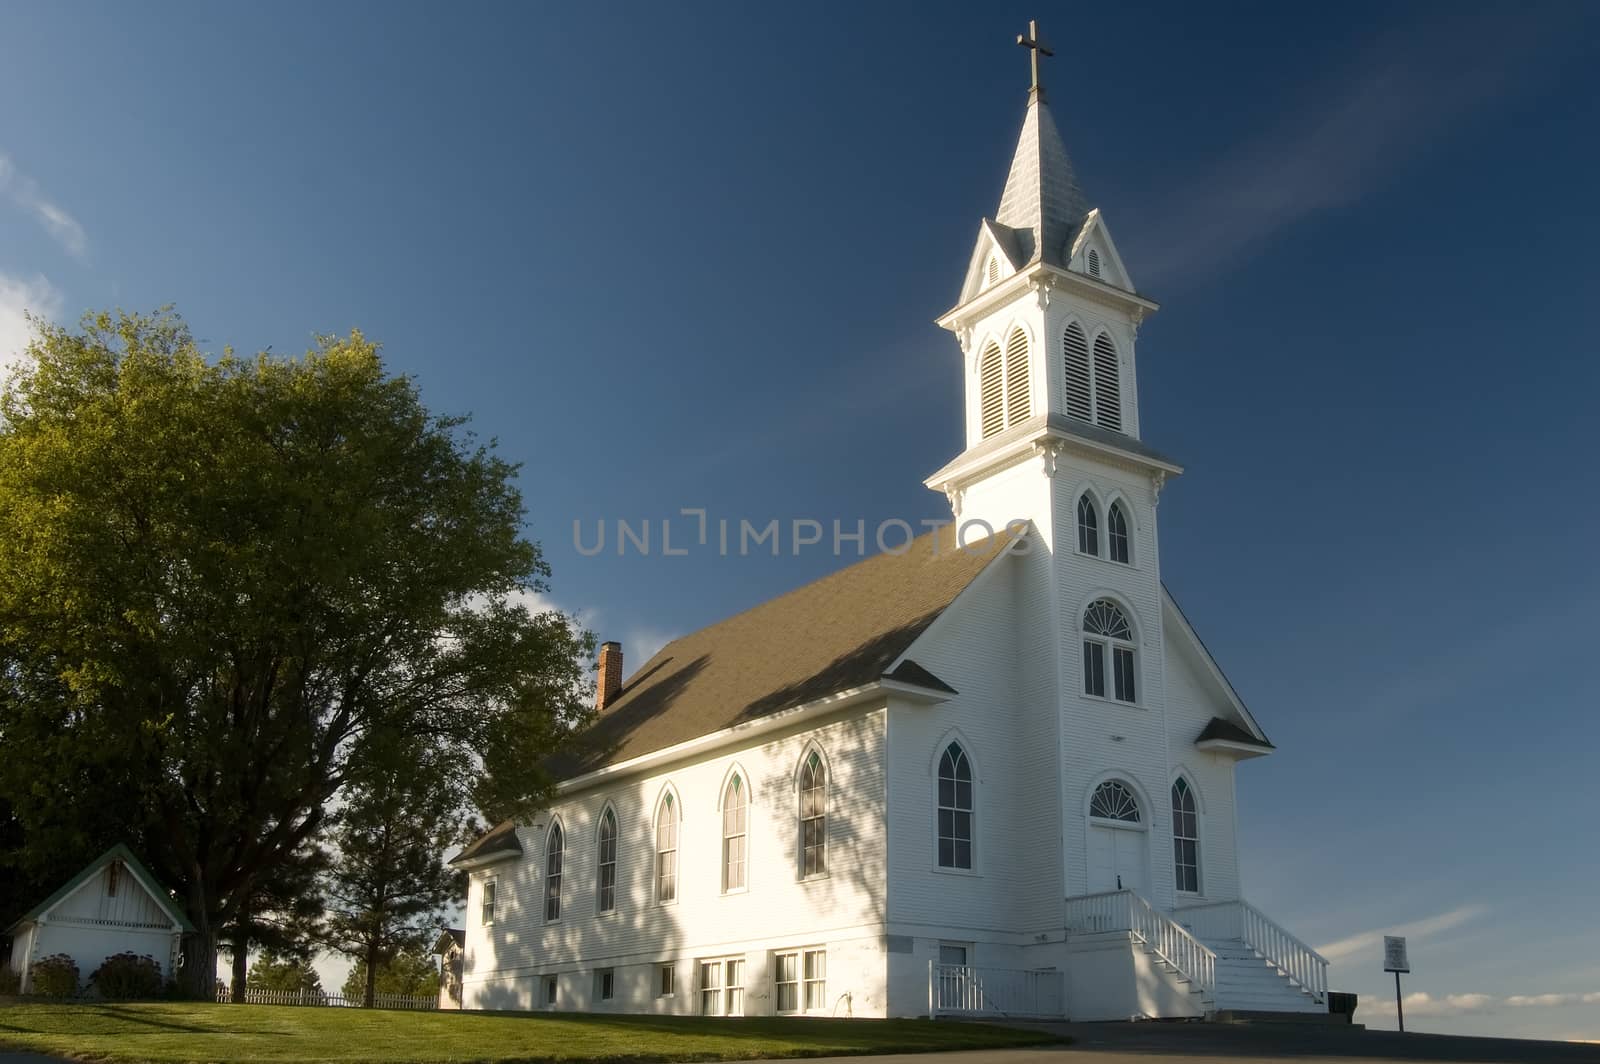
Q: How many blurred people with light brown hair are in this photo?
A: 0